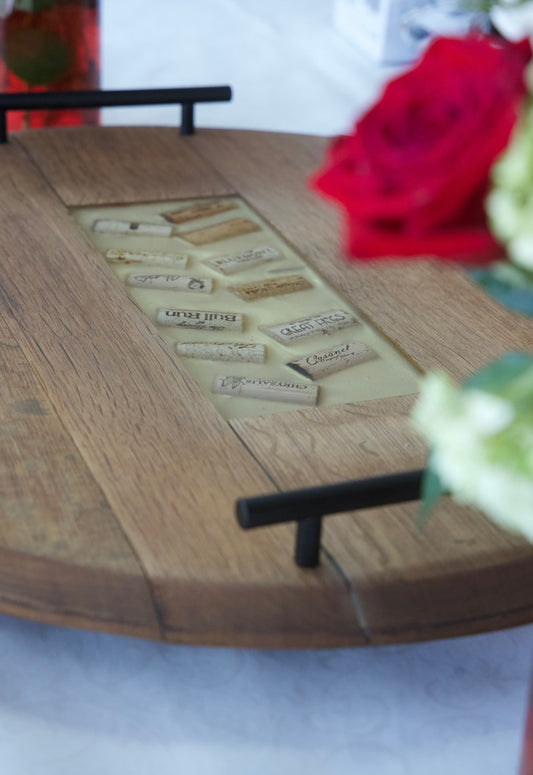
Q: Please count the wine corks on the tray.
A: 12